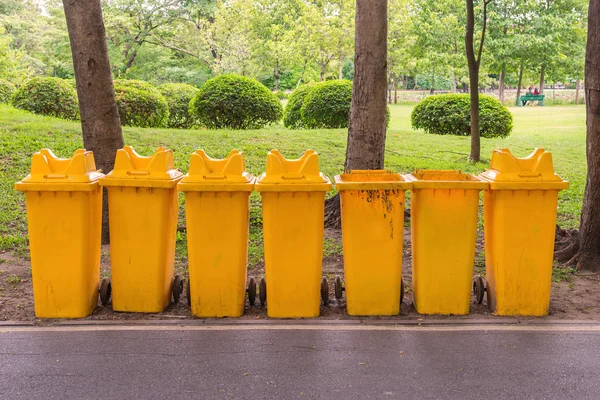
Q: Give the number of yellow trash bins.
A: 7